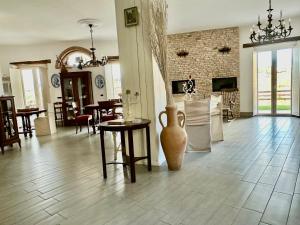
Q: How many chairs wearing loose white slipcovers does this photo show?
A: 2